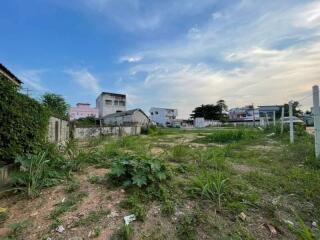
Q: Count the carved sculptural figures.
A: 0